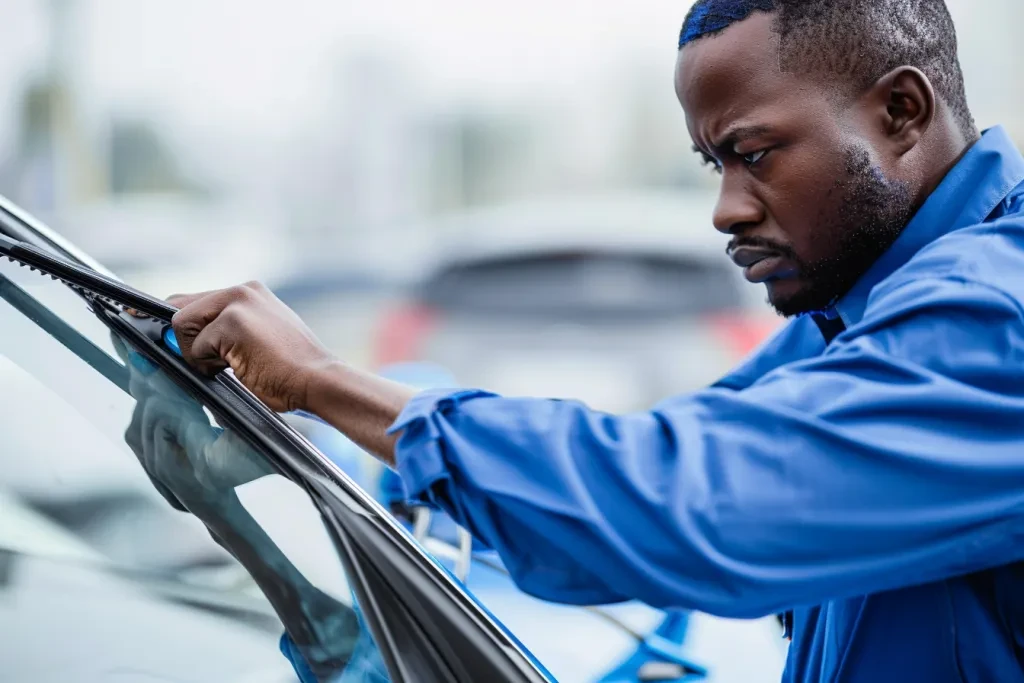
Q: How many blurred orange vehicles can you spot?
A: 0